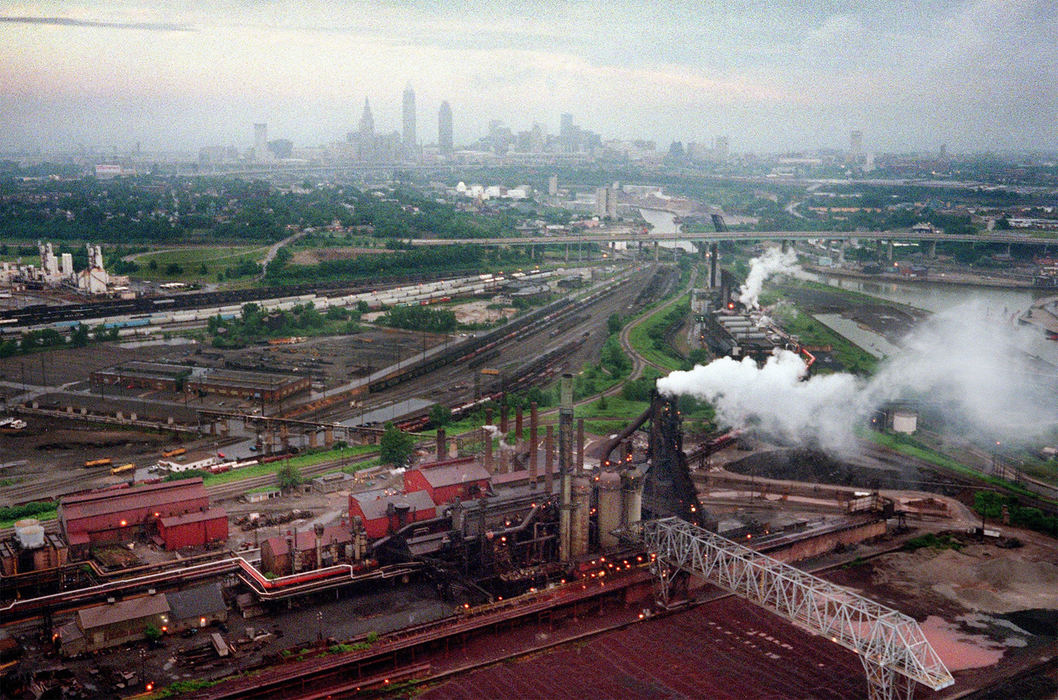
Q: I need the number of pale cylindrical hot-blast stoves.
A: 3